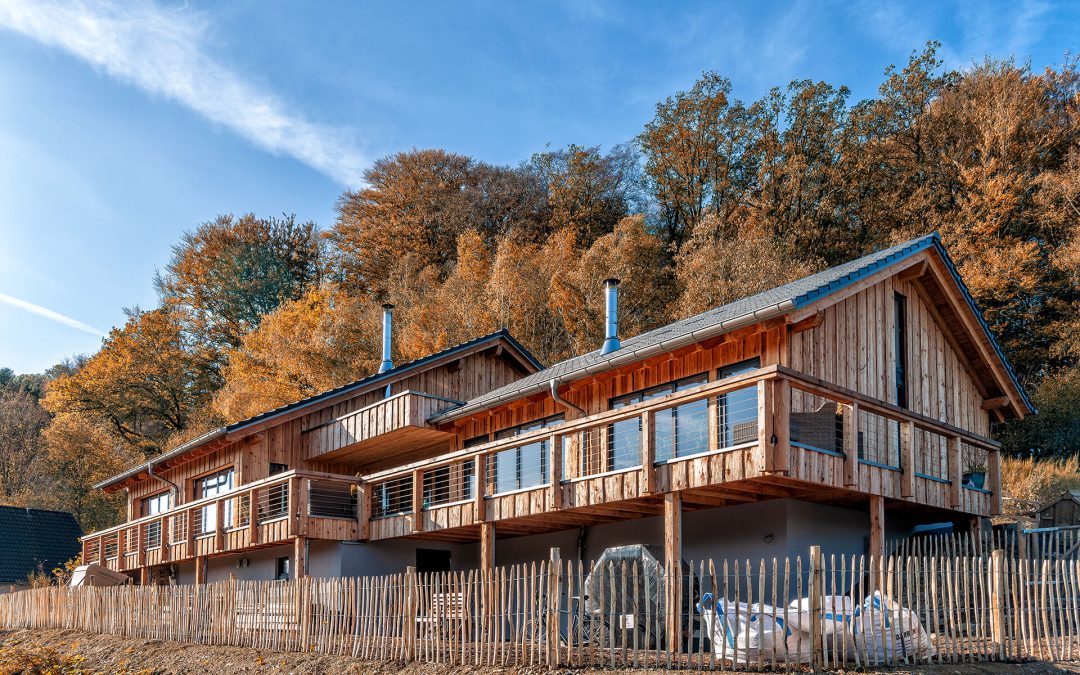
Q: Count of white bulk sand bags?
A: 3